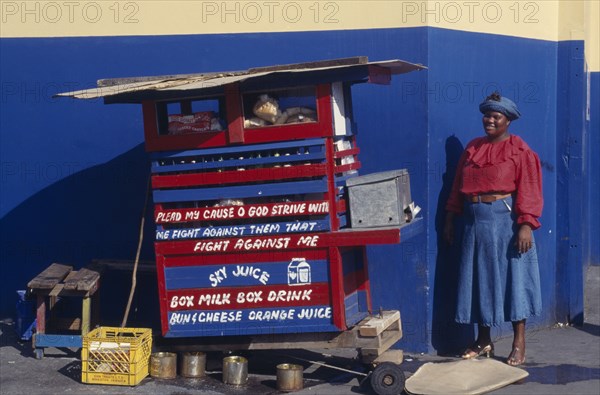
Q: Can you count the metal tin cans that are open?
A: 4